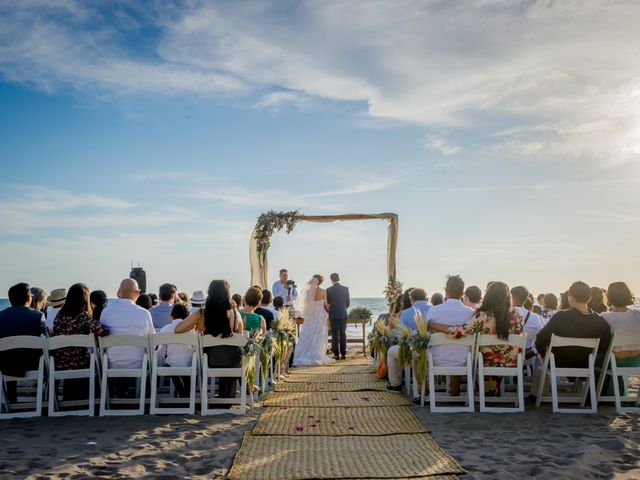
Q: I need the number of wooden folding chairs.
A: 9